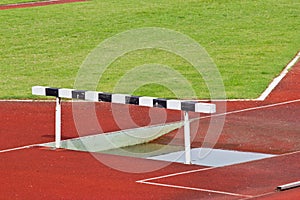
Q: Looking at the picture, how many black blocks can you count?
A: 6